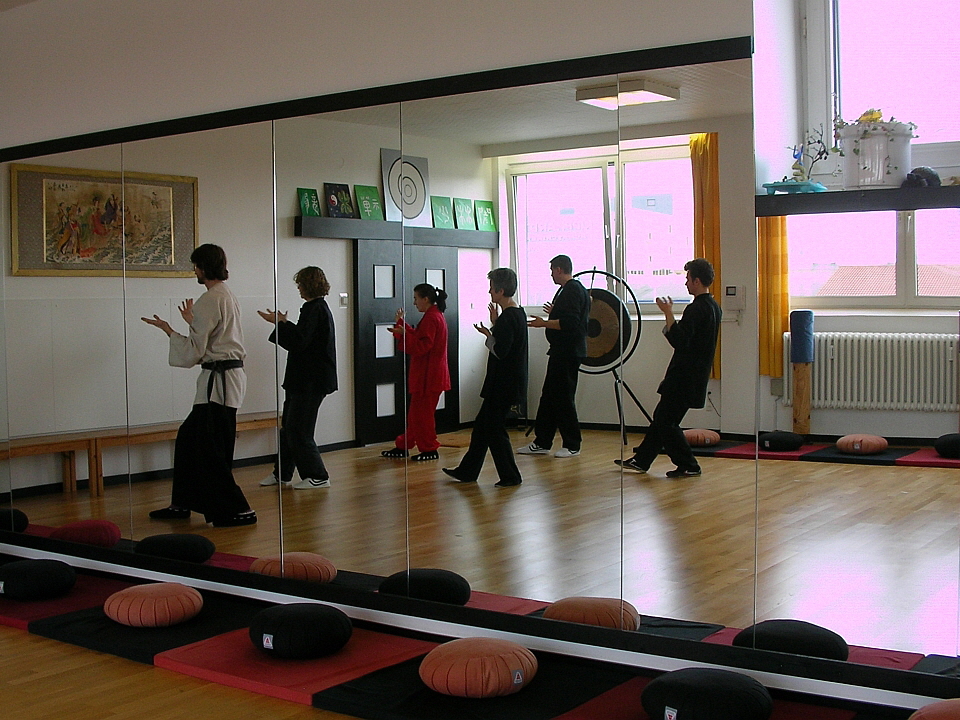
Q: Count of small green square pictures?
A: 5